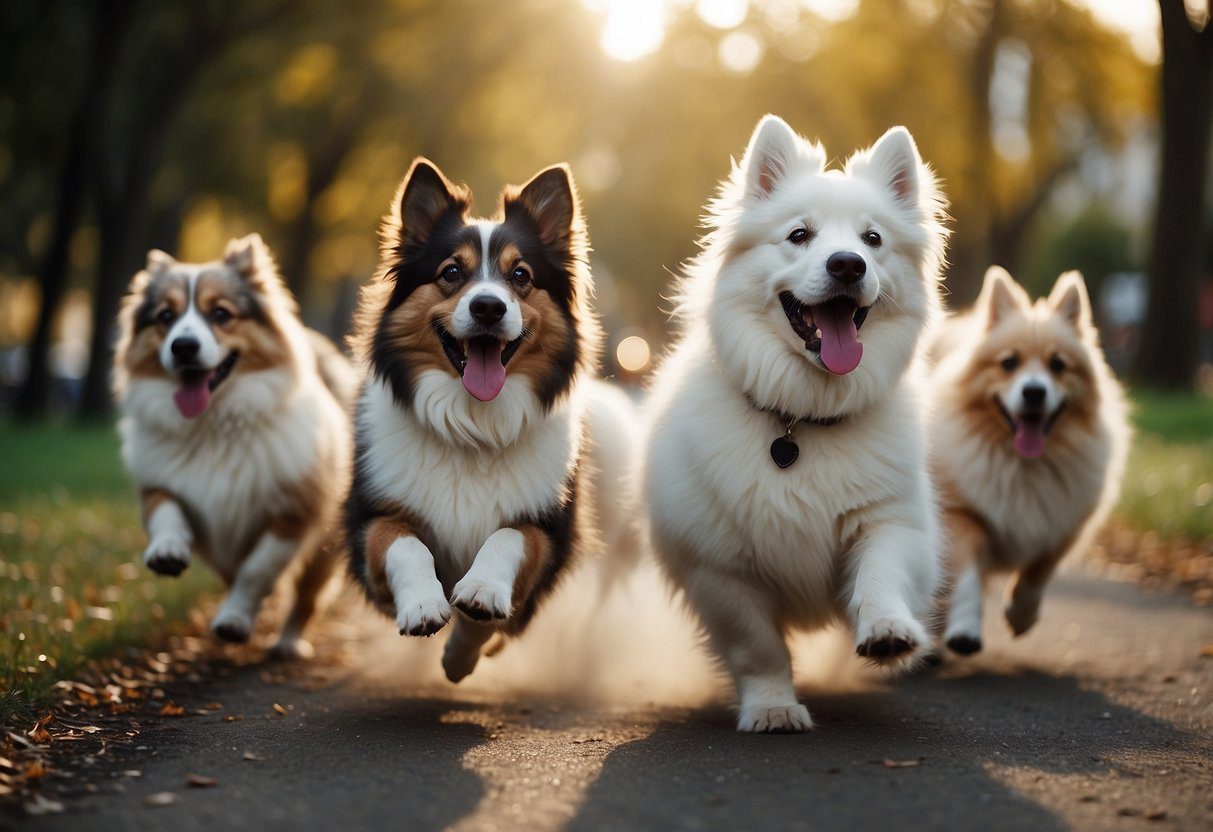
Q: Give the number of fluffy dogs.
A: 4